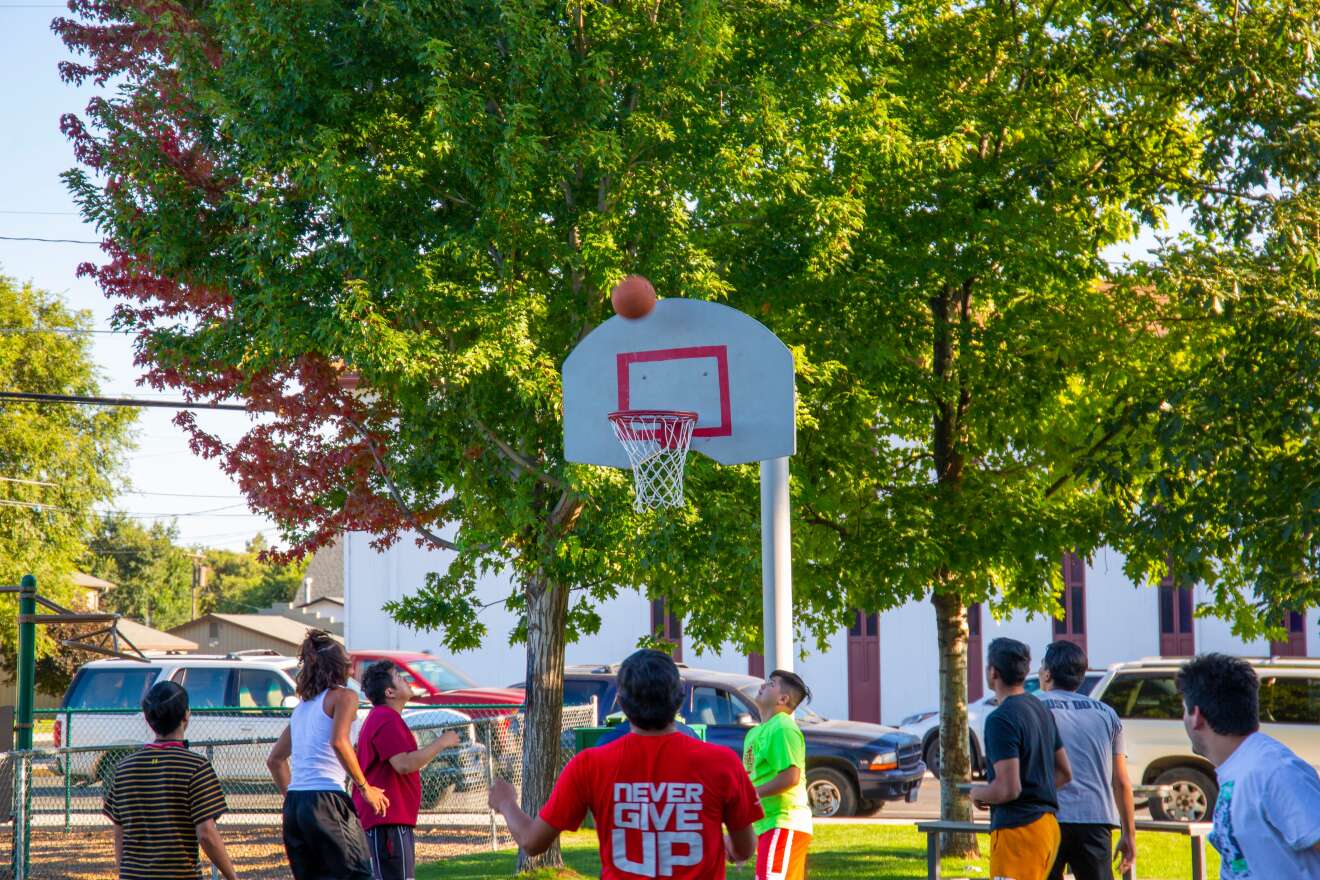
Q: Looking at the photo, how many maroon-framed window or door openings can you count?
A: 7